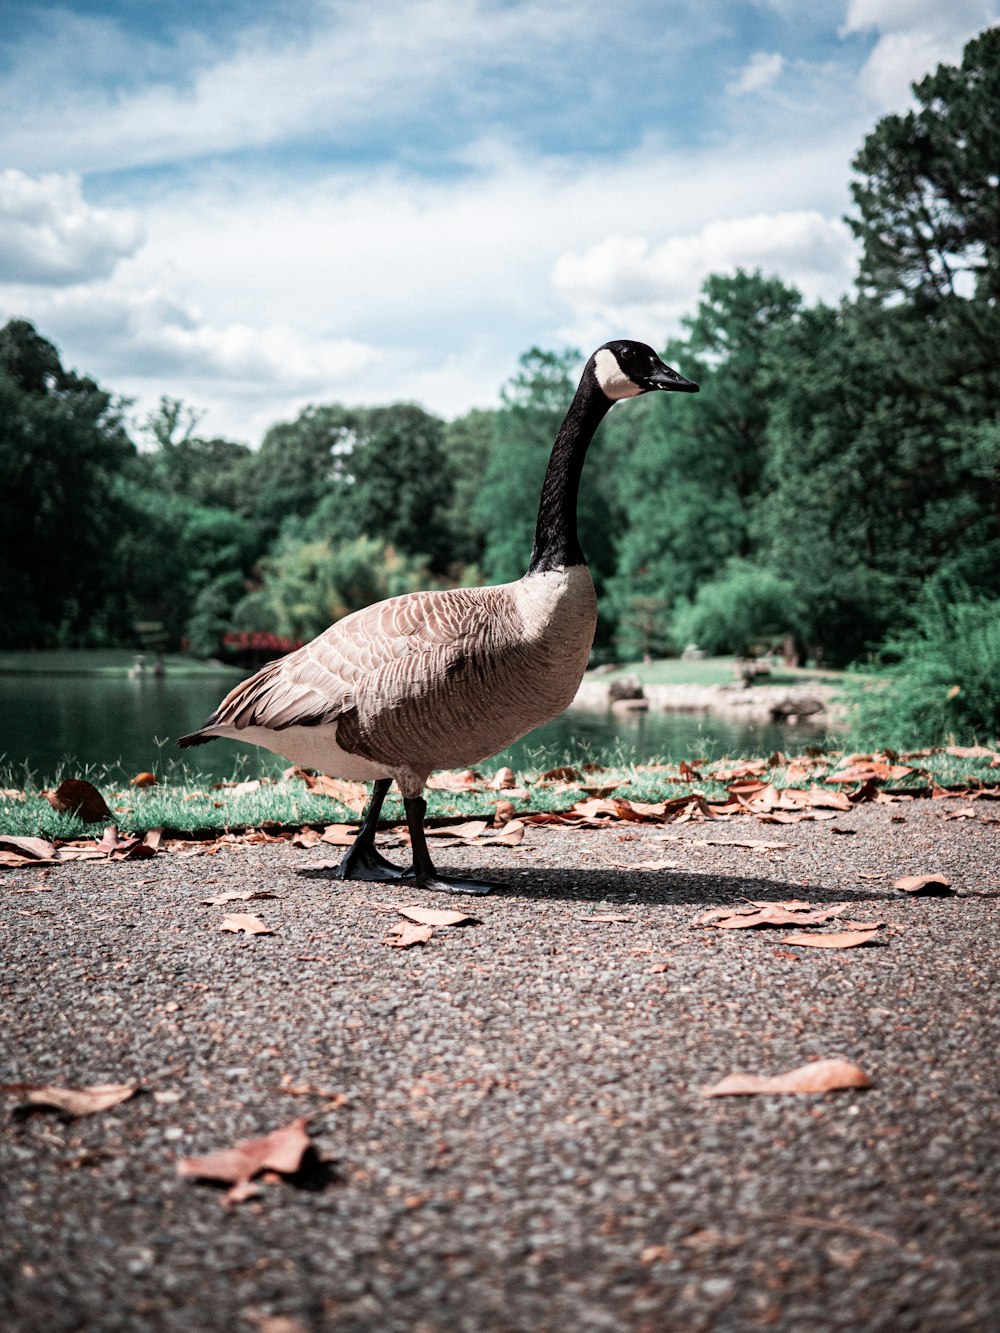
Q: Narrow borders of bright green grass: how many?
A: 1